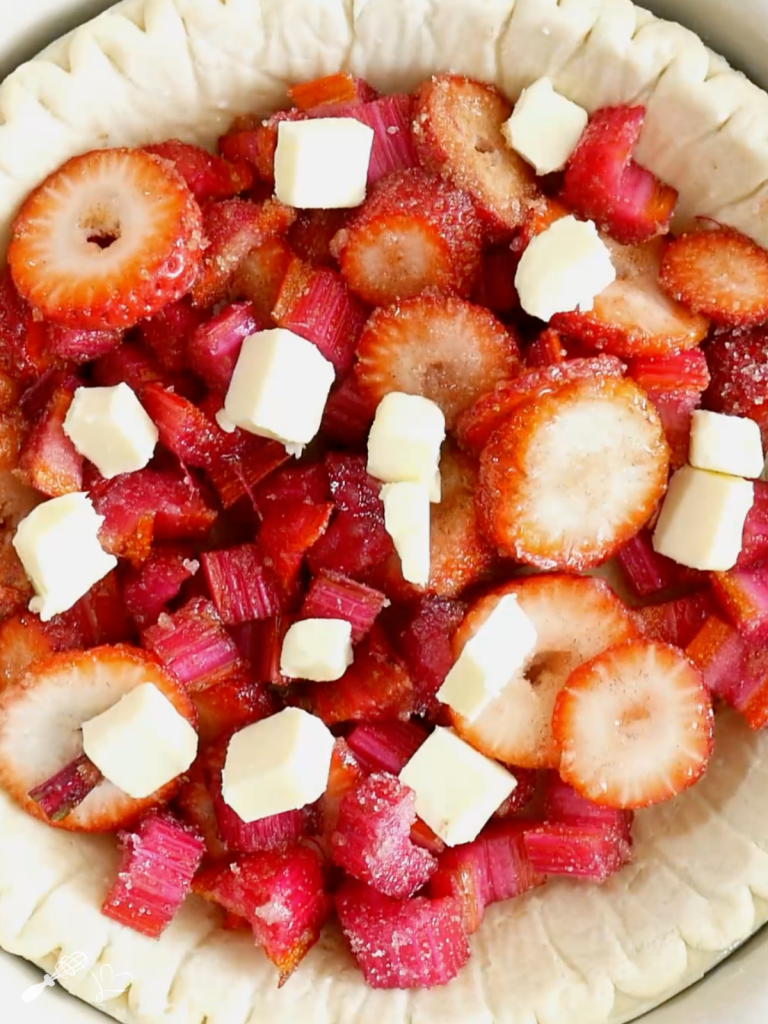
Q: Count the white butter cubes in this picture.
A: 15